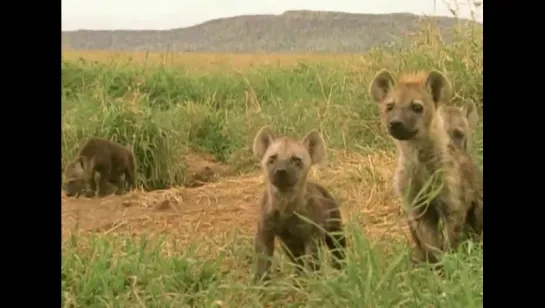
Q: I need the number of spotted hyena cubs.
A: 4